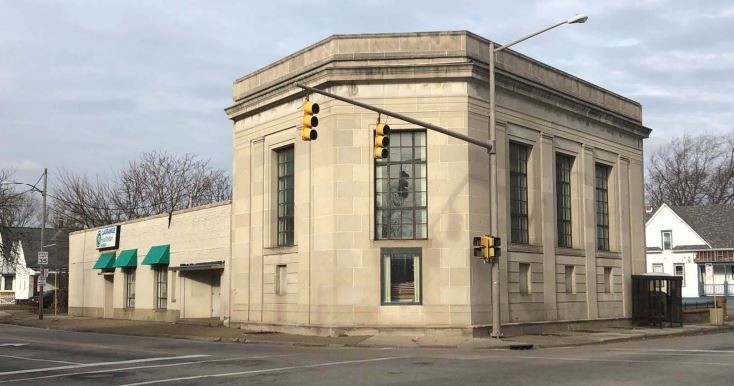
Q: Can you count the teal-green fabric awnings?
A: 3